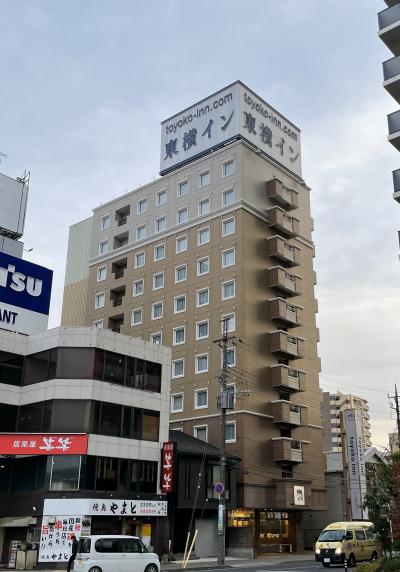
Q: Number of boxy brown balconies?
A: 9